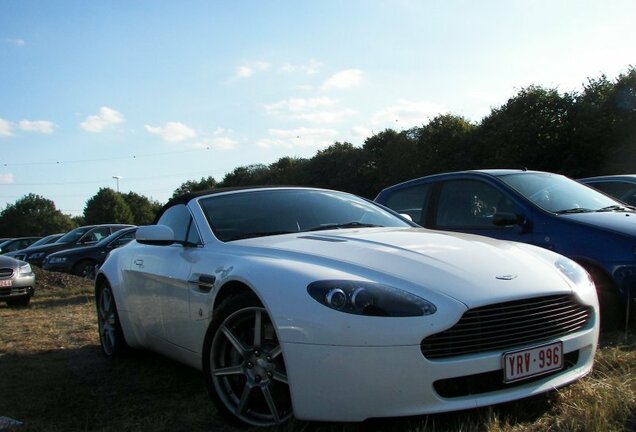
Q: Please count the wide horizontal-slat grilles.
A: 1